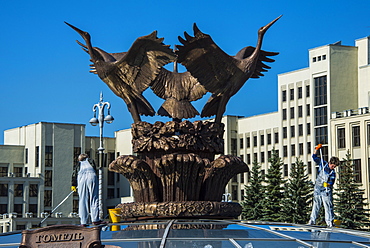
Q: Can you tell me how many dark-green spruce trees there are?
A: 4